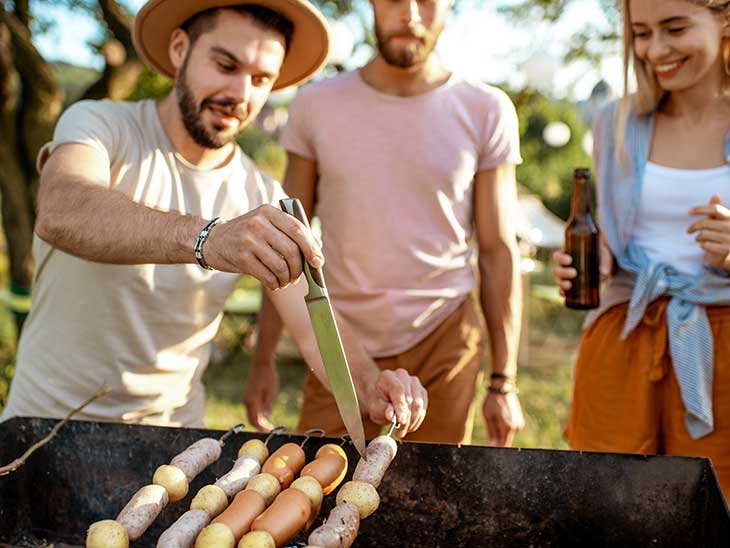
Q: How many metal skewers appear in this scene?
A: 5